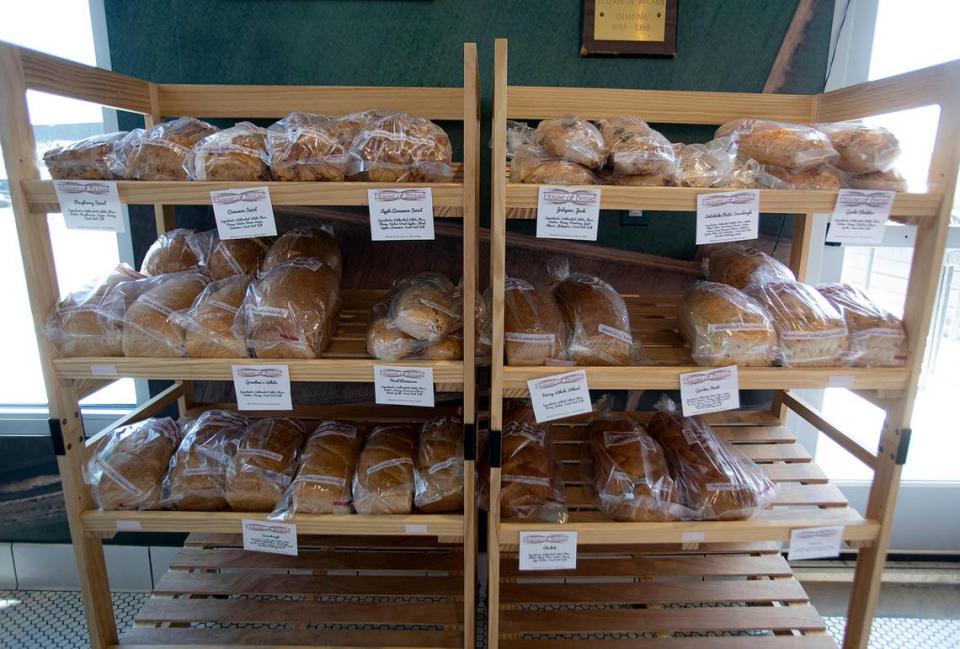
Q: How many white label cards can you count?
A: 13